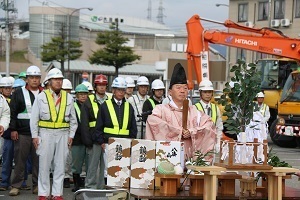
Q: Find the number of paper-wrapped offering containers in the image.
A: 3